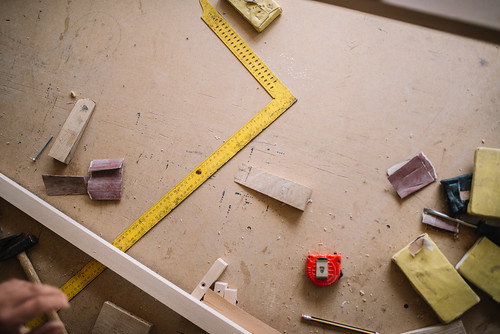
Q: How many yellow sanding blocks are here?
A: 4